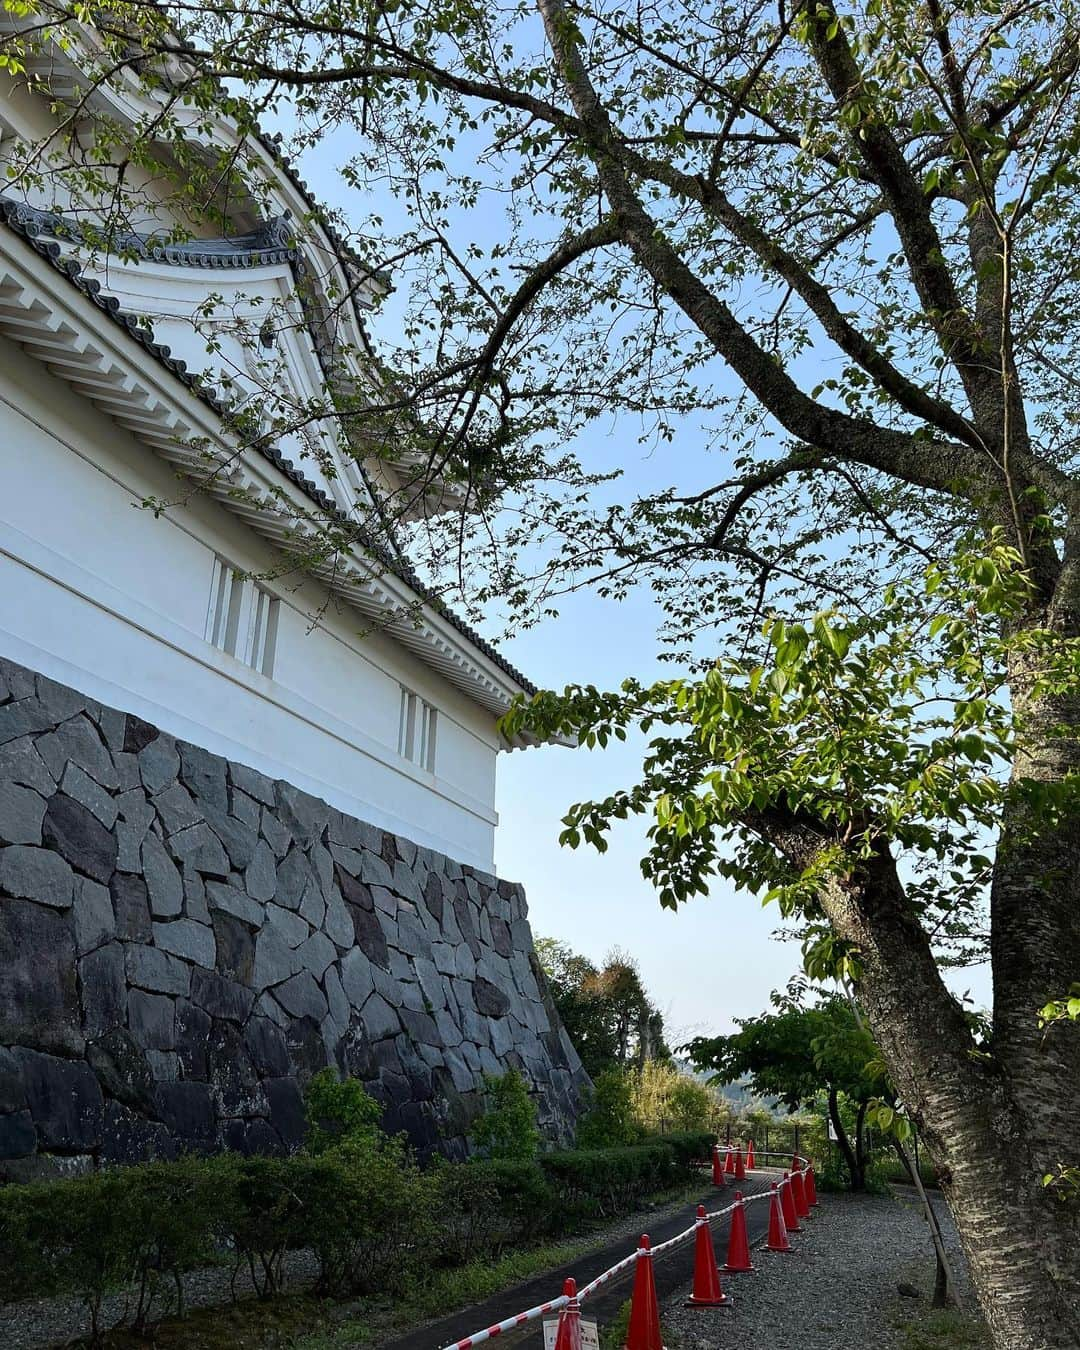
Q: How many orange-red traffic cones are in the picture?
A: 13